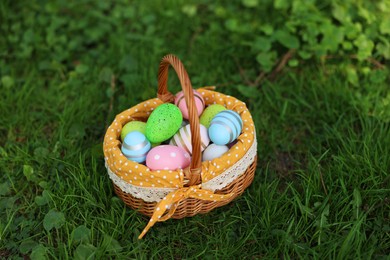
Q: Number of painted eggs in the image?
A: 9